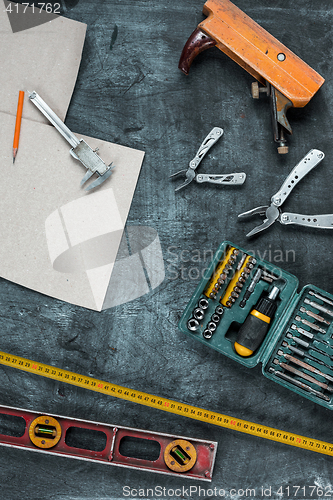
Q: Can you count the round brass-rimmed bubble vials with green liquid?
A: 2